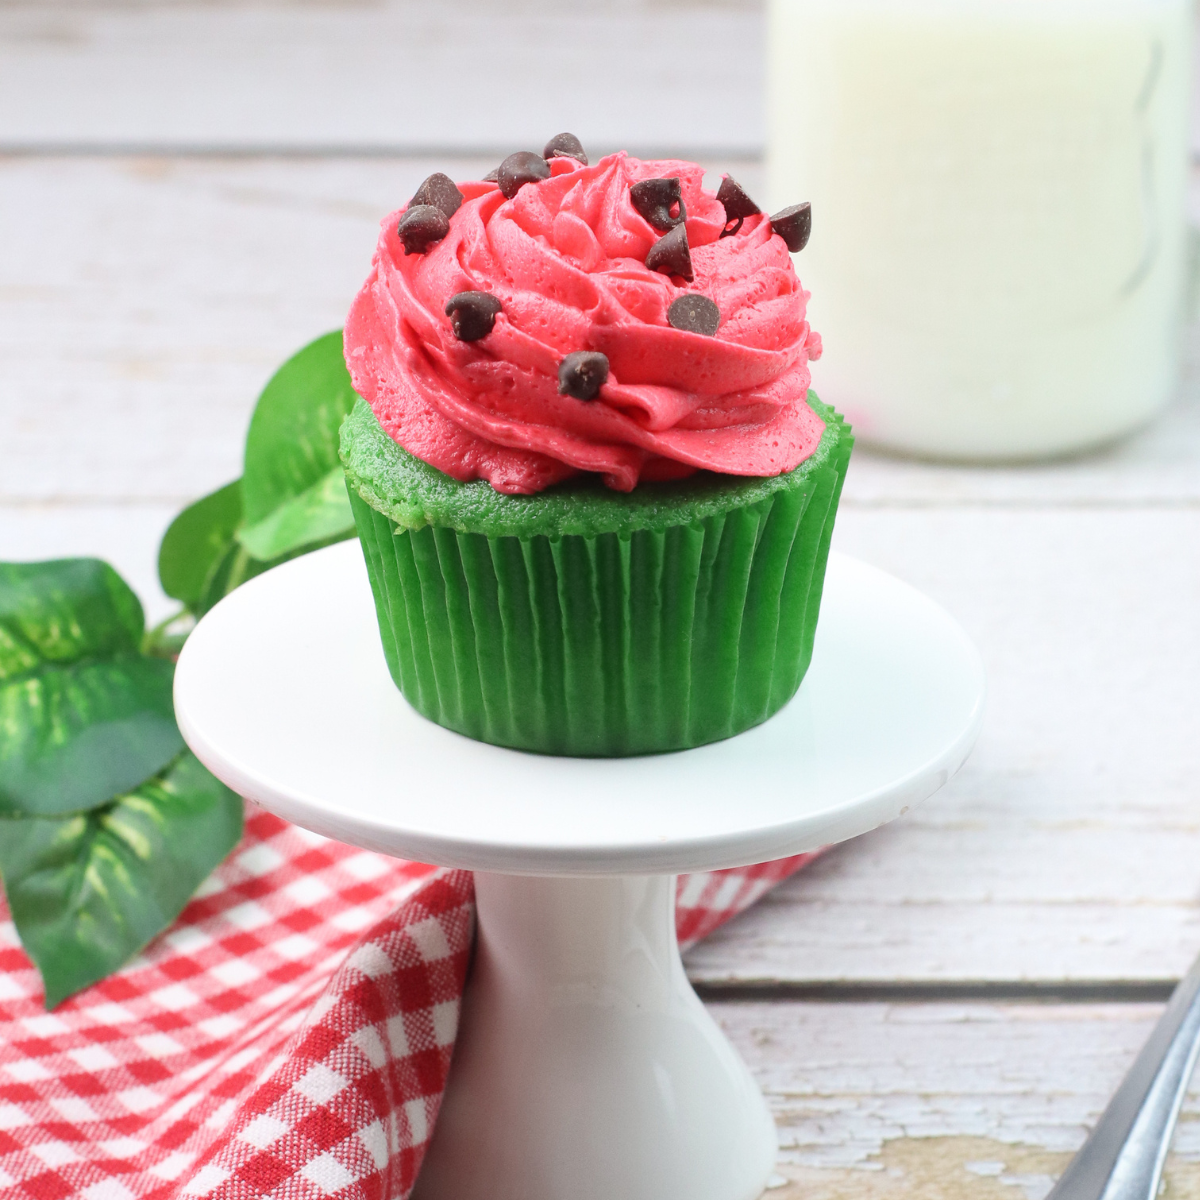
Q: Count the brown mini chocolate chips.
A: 12